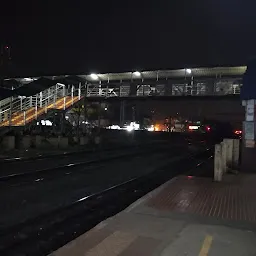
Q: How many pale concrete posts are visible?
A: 4